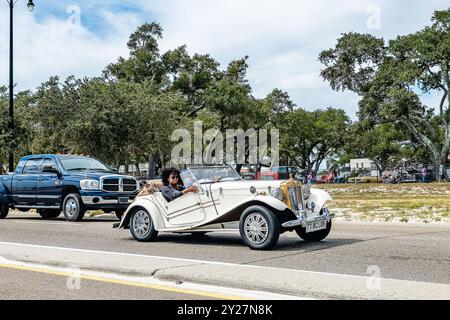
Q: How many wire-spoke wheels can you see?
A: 2